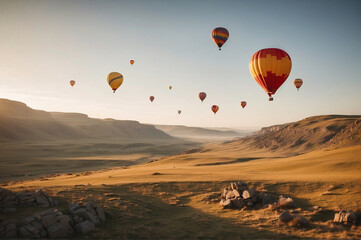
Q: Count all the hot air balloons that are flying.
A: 12